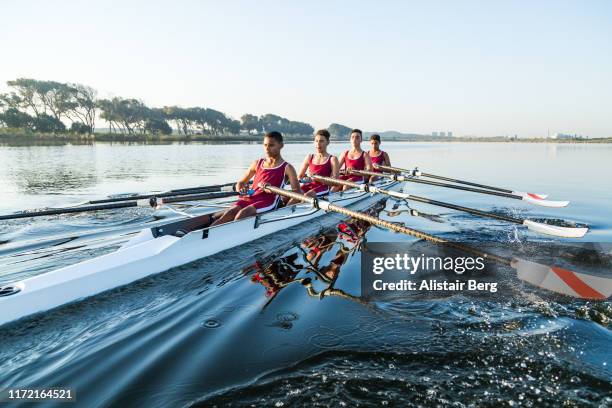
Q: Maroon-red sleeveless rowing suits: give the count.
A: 4